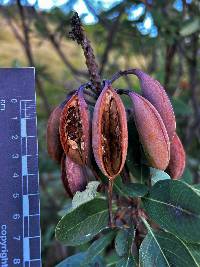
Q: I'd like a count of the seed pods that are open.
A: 2